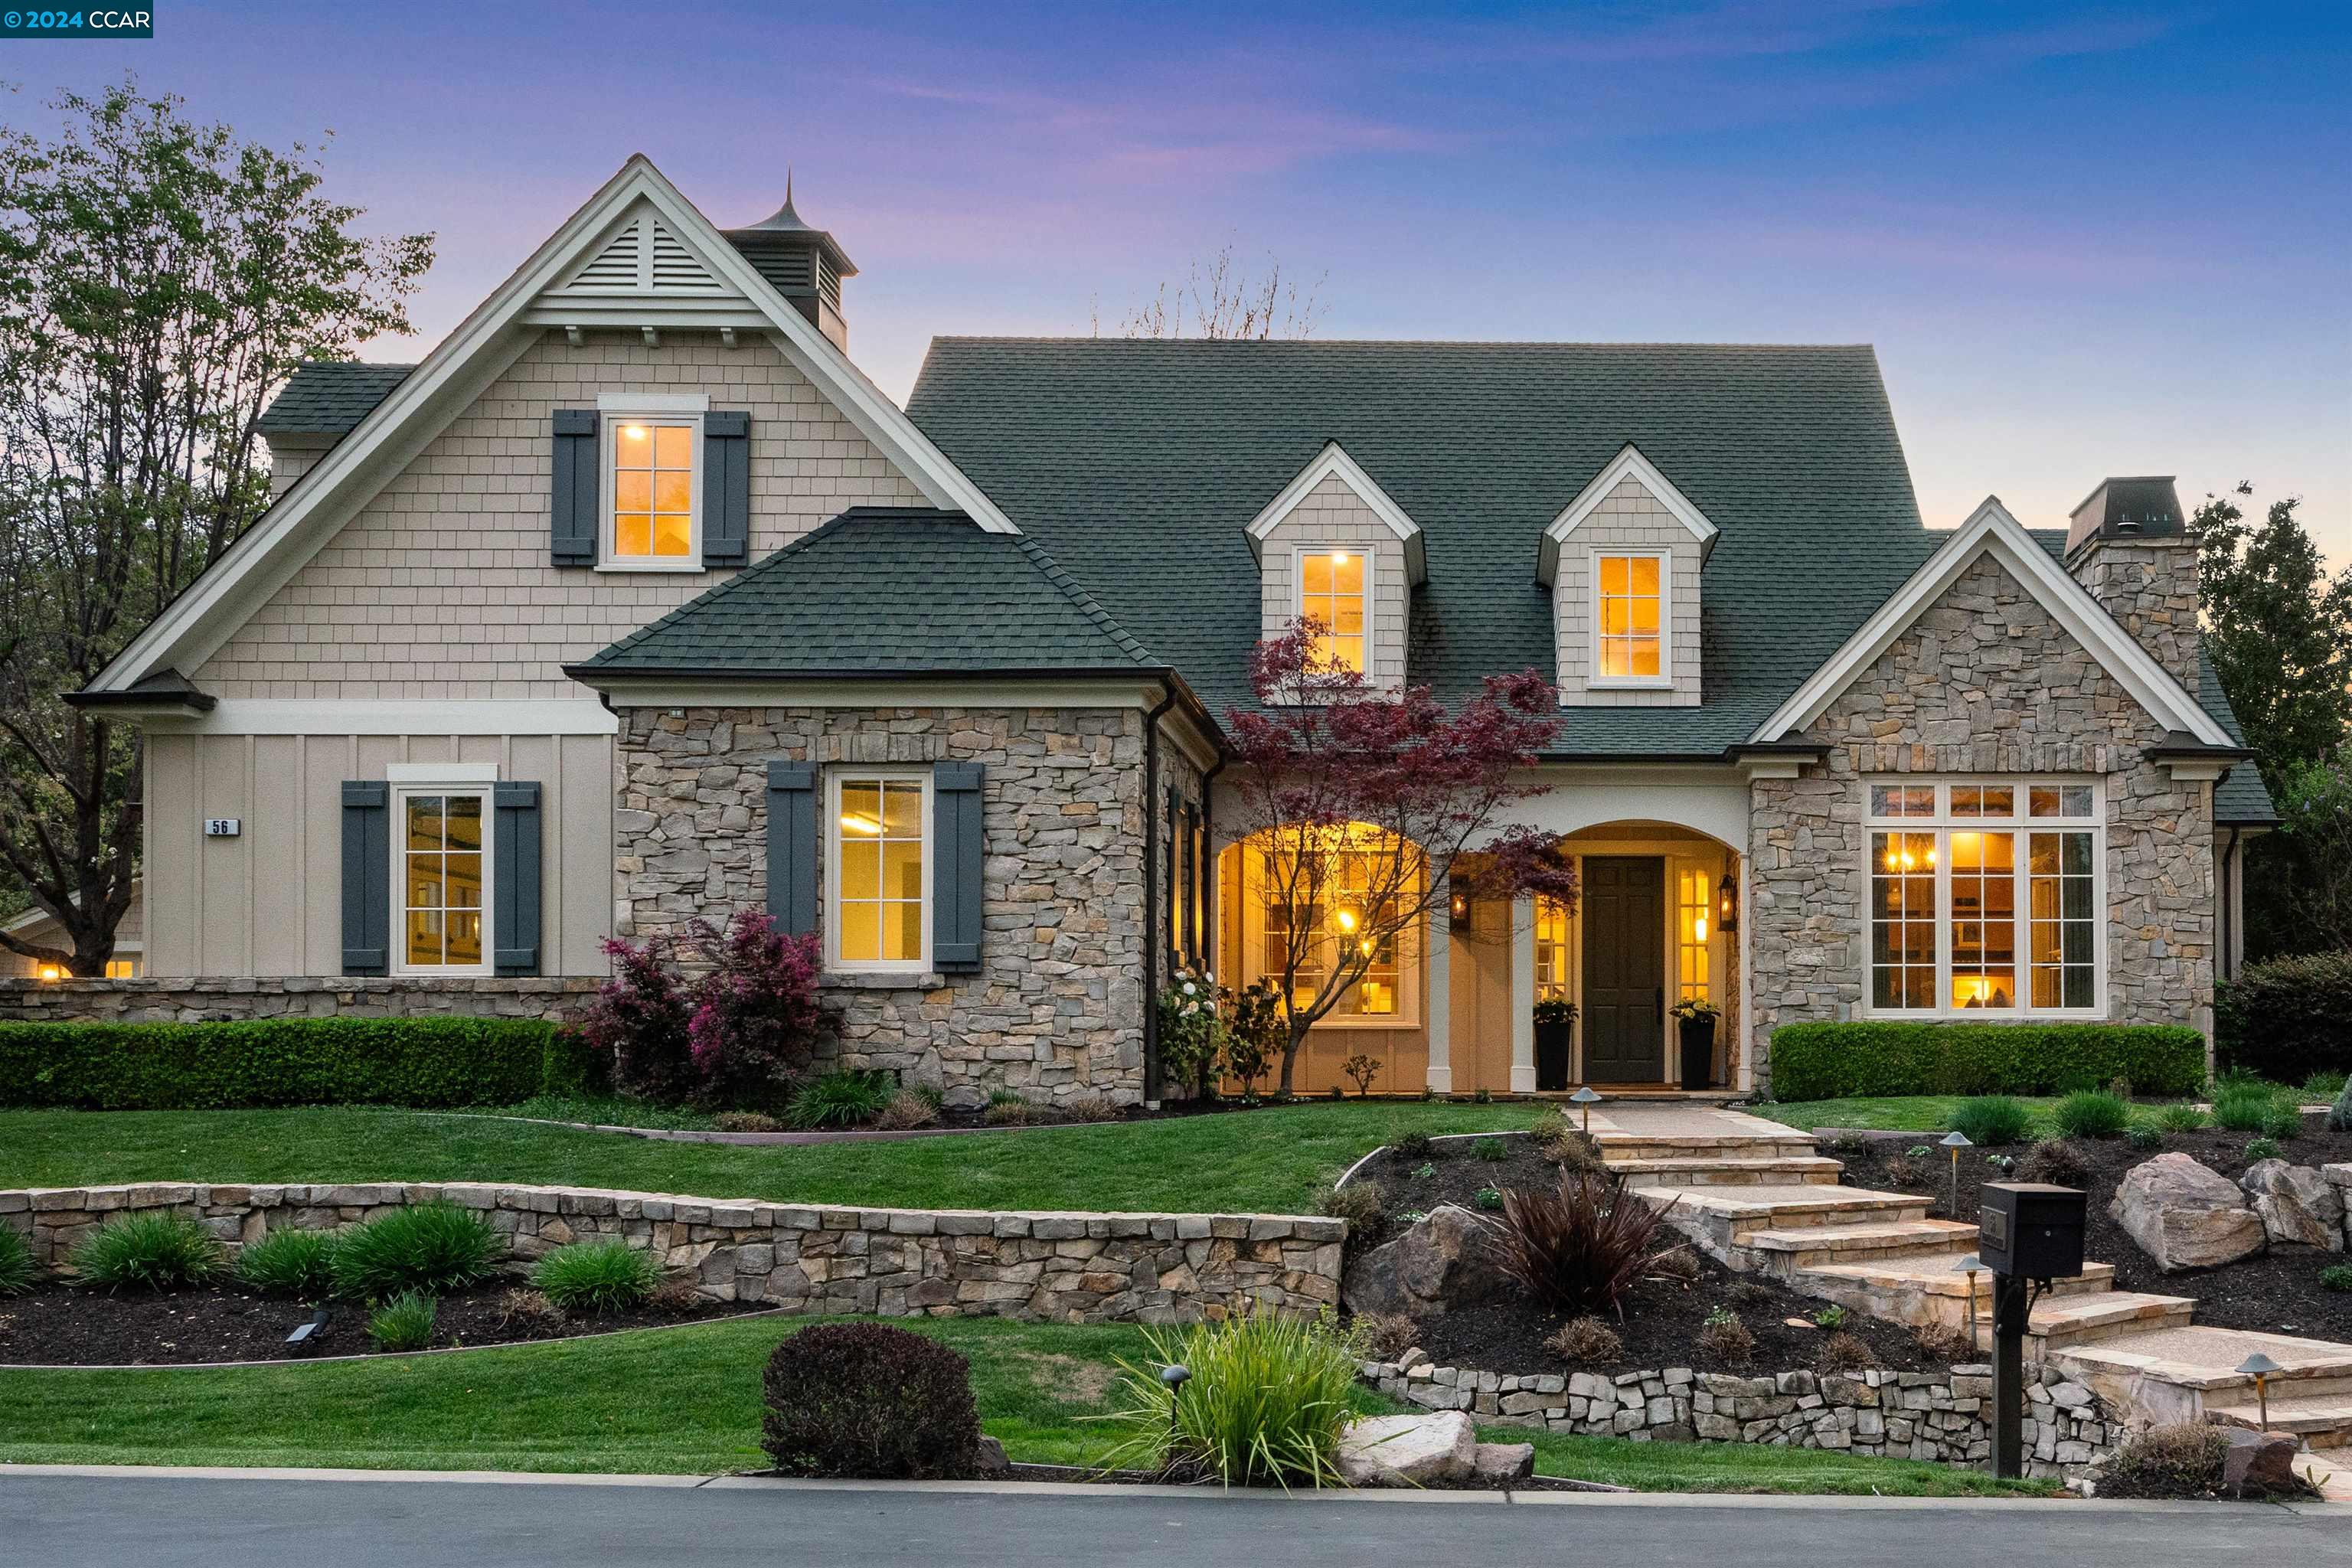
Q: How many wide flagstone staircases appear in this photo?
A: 1